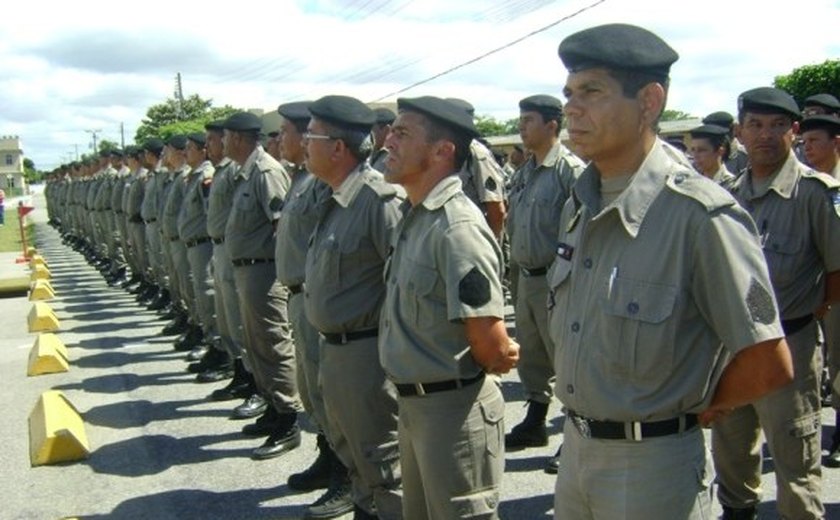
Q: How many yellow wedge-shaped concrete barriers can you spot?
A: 7